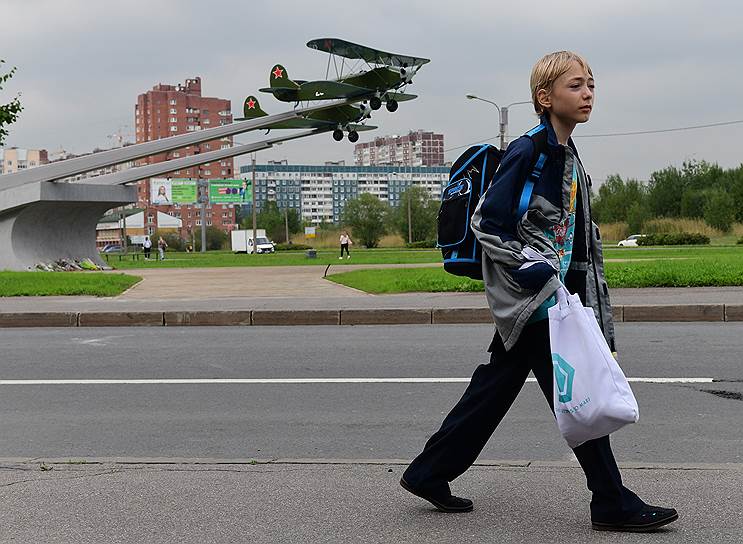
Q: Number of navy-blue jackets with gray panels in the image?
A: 1